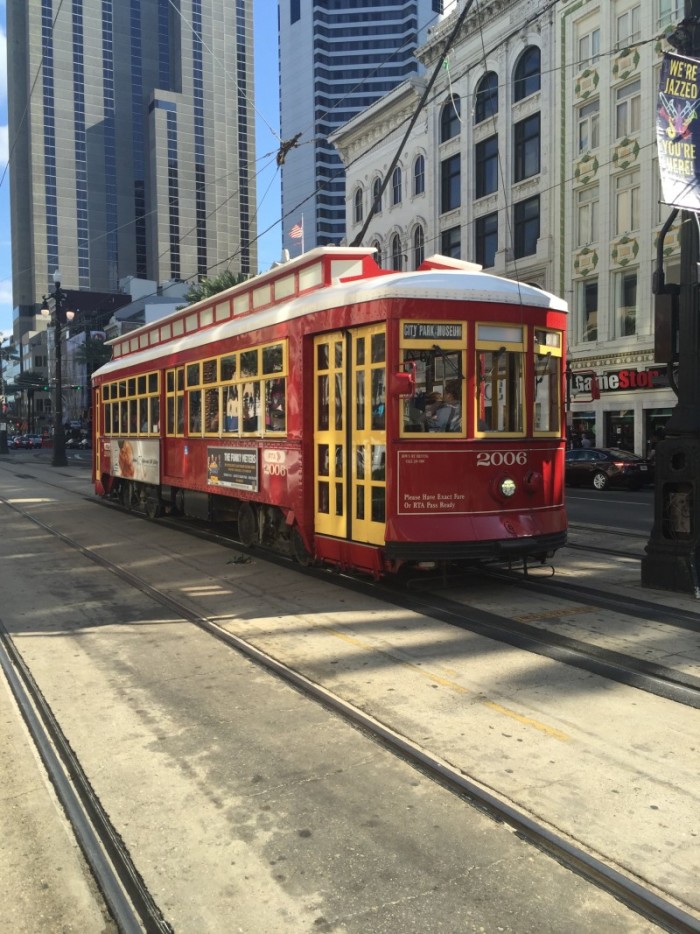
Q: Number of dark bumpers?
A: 1